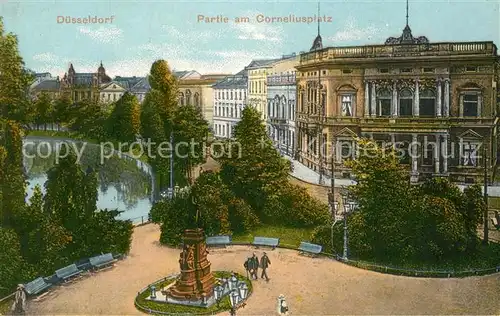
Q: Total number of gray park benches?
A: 6